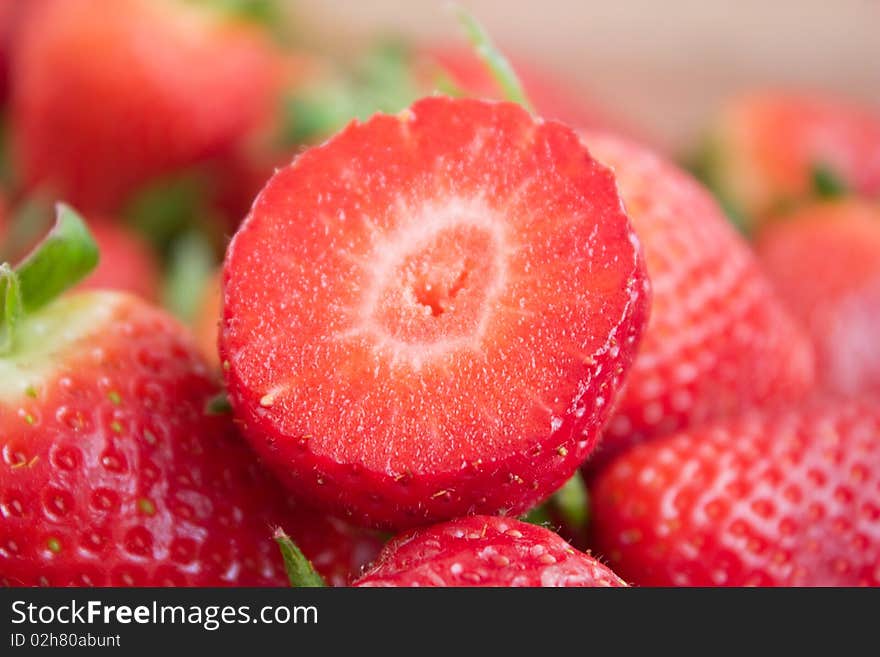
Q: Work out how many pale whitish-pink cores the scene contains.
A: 1